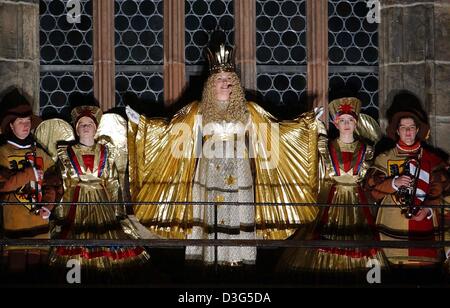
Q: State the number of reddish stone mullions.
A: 4